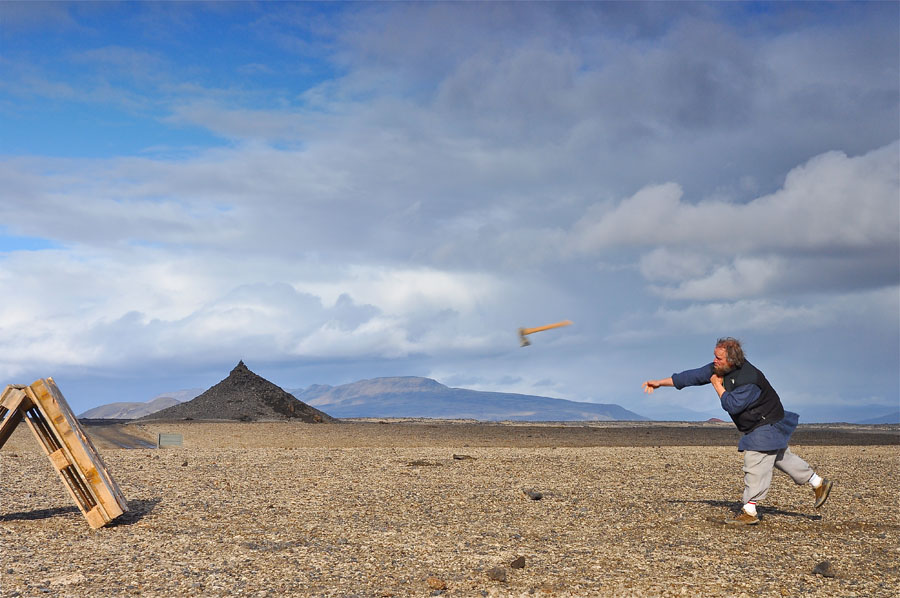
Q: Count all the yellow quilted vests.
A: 0